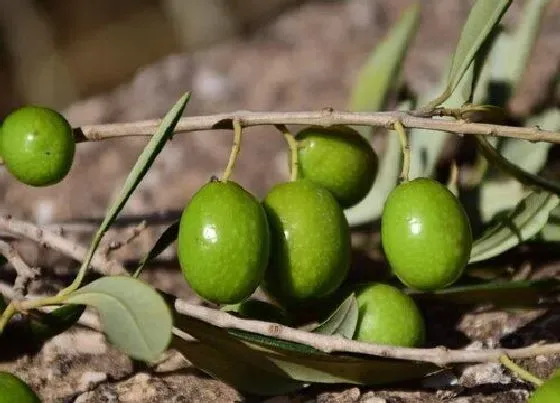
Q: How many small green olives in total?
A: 8